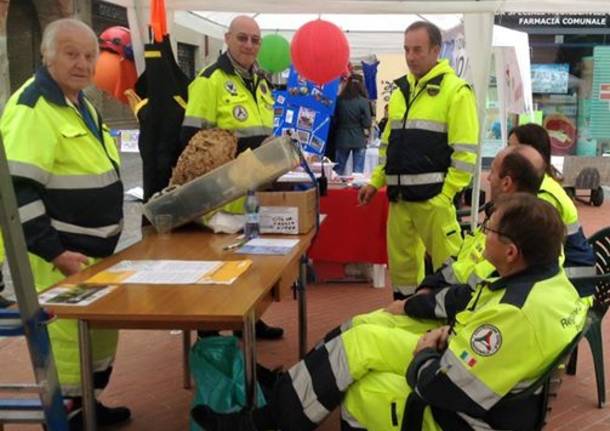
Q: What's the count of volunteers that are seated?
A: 3